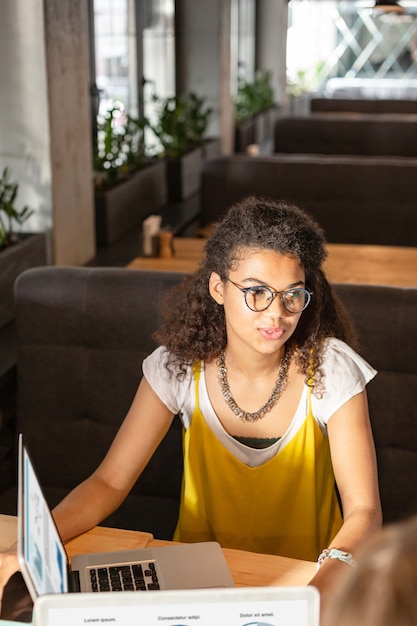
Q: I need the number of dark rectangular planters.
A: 4